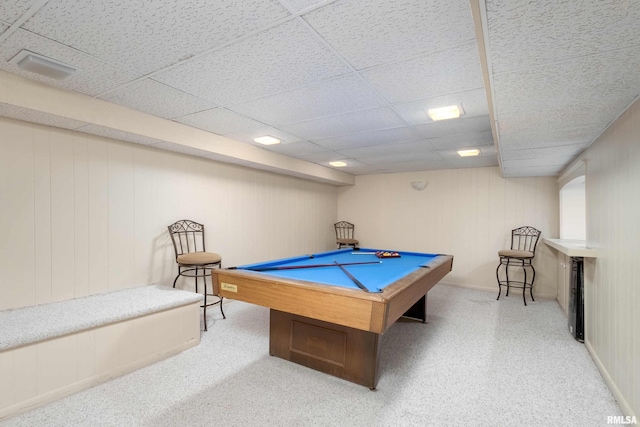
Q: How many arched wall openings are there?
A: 1